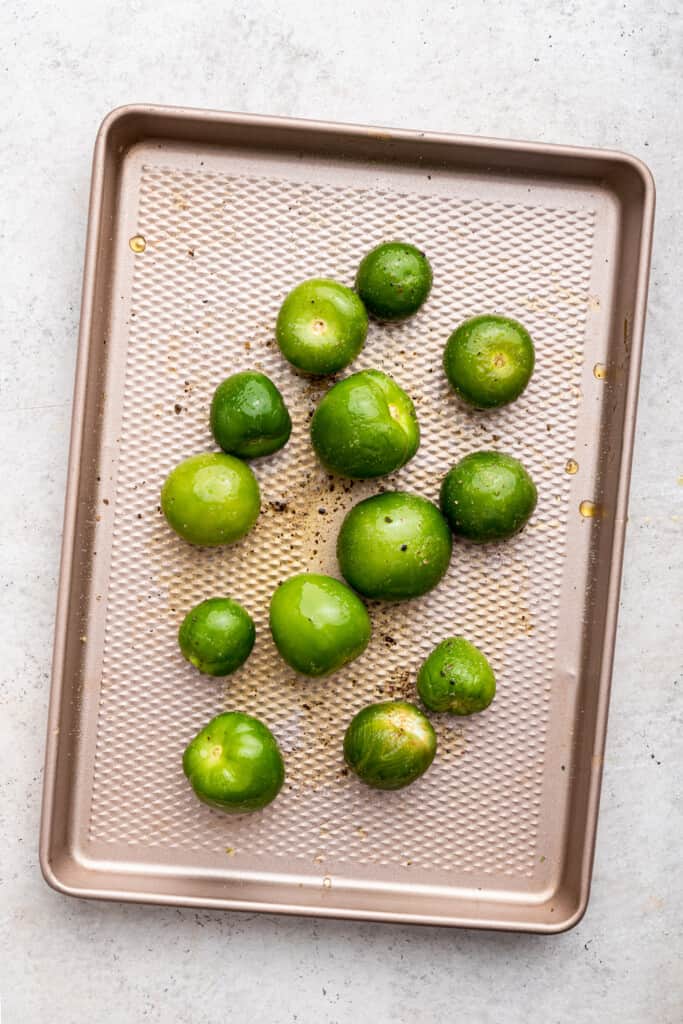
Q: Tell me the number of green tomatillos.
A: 13